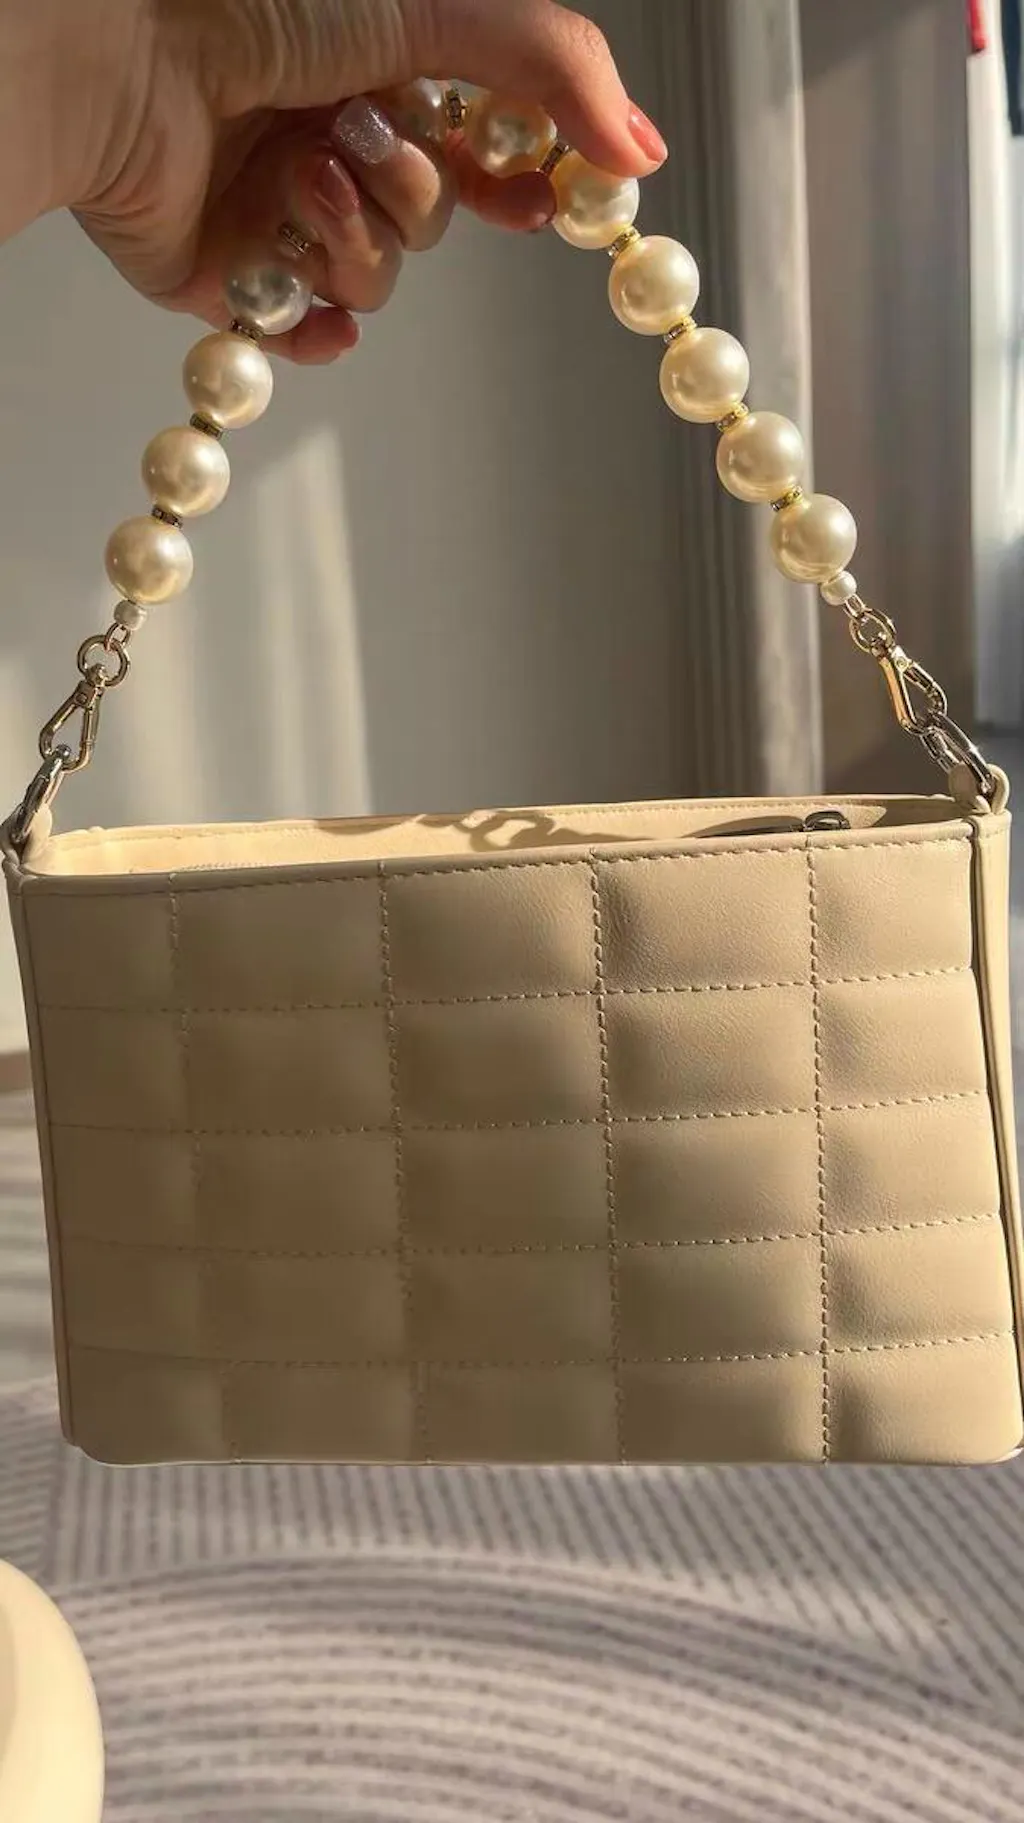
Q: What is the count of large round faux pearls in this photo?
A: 11